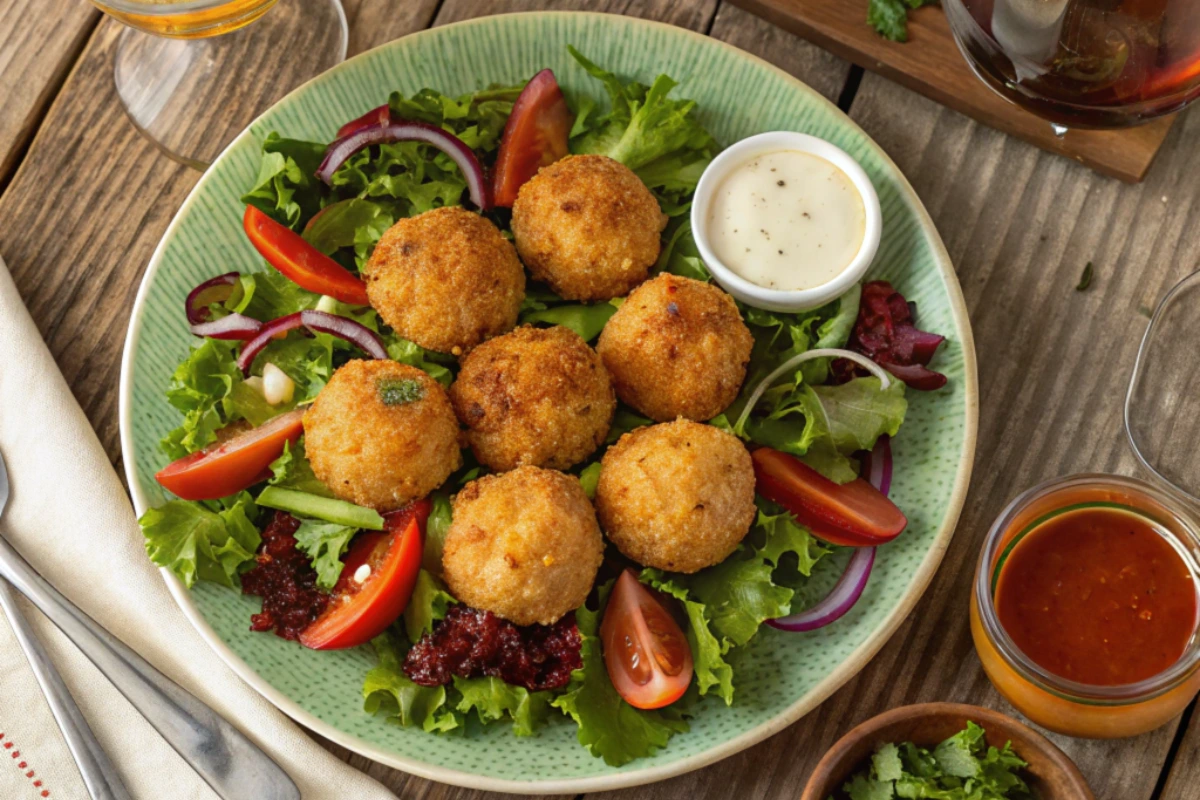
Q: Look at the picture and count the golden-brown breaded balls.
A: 7